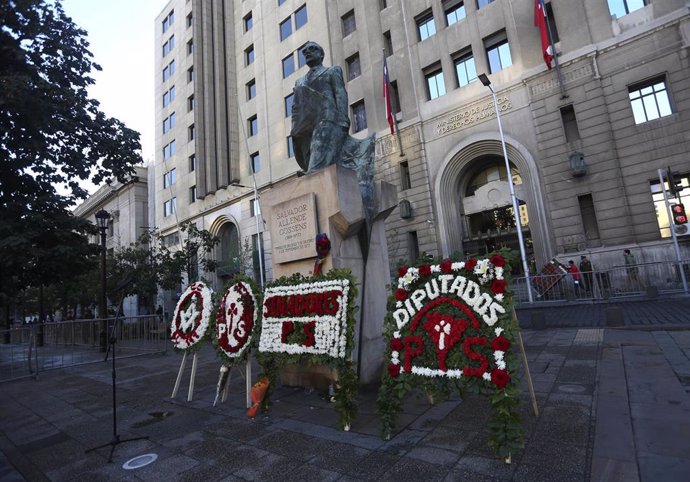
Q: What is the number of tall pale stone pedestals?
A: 1